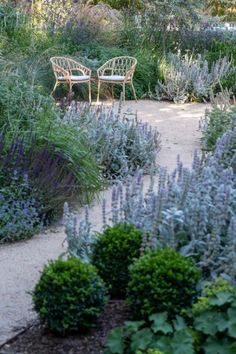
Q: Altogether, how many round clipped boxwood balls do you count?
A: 3